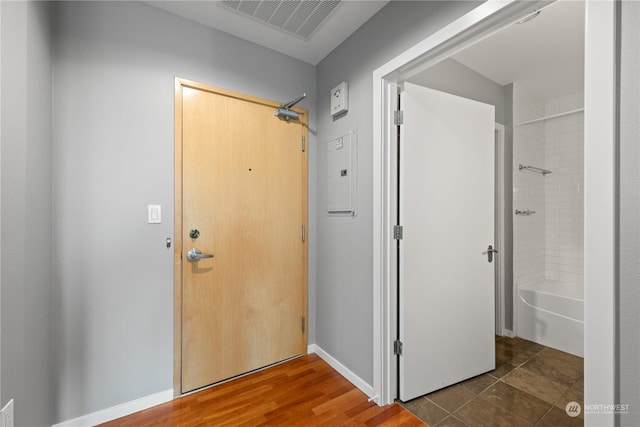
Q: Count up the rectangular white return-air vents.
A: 1